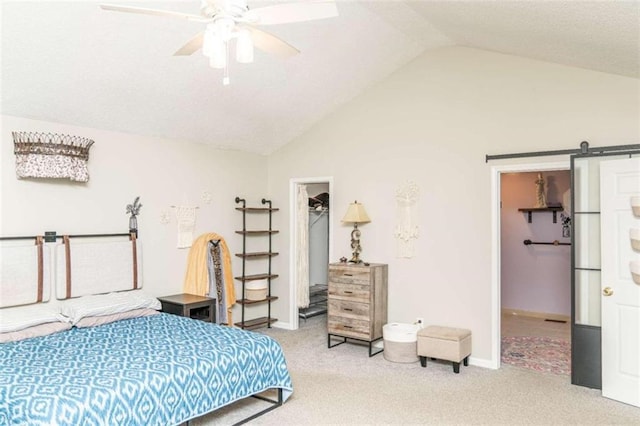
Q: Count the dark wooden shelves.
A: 7